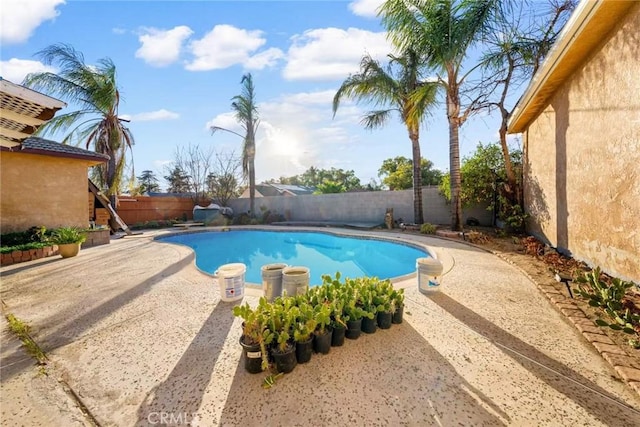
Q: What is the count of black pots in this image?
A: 9